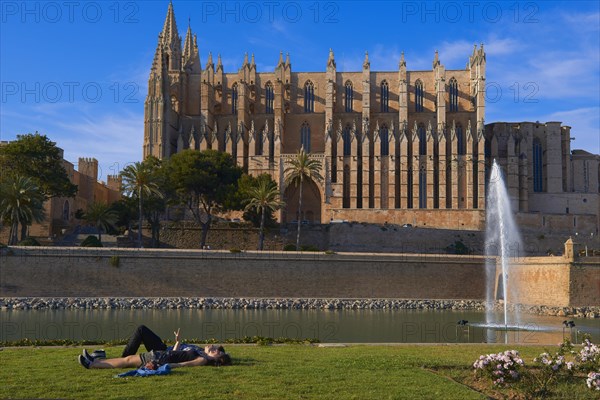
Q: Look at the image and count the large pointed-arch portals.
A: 1